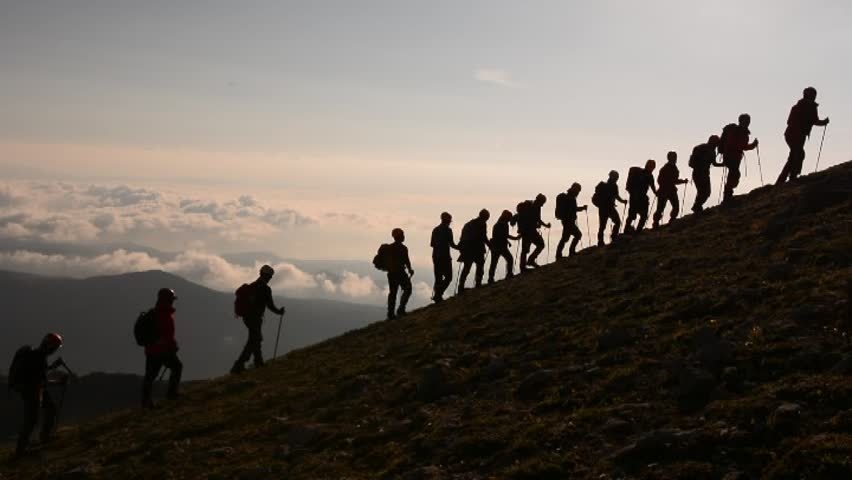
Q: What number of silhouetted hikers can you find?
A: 15